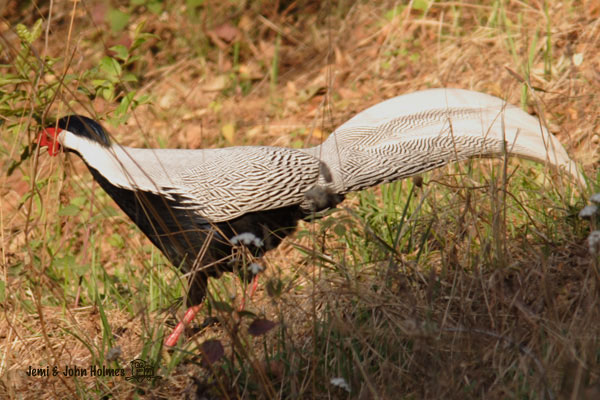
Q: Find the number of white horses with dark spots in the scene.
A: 0